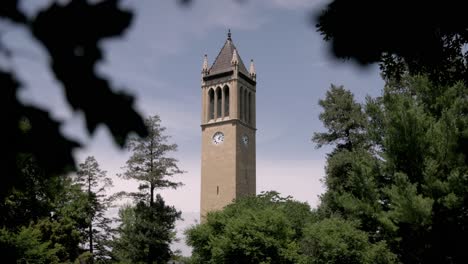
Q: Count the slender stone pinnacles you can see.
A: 3